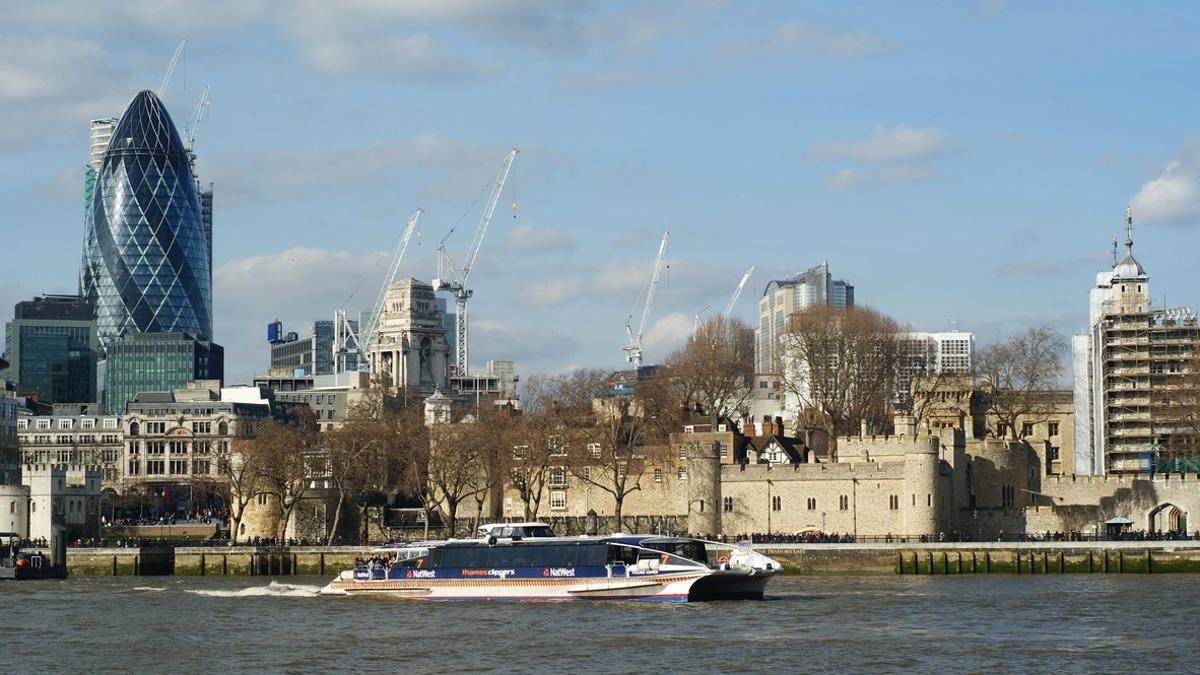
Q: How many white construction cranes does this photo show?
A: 6